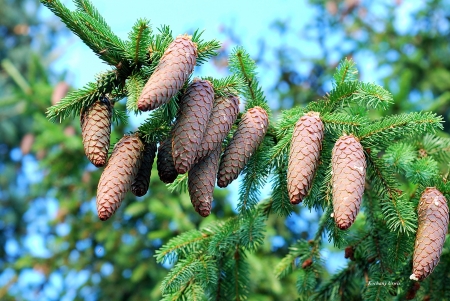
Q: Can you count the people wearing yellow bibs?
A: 0